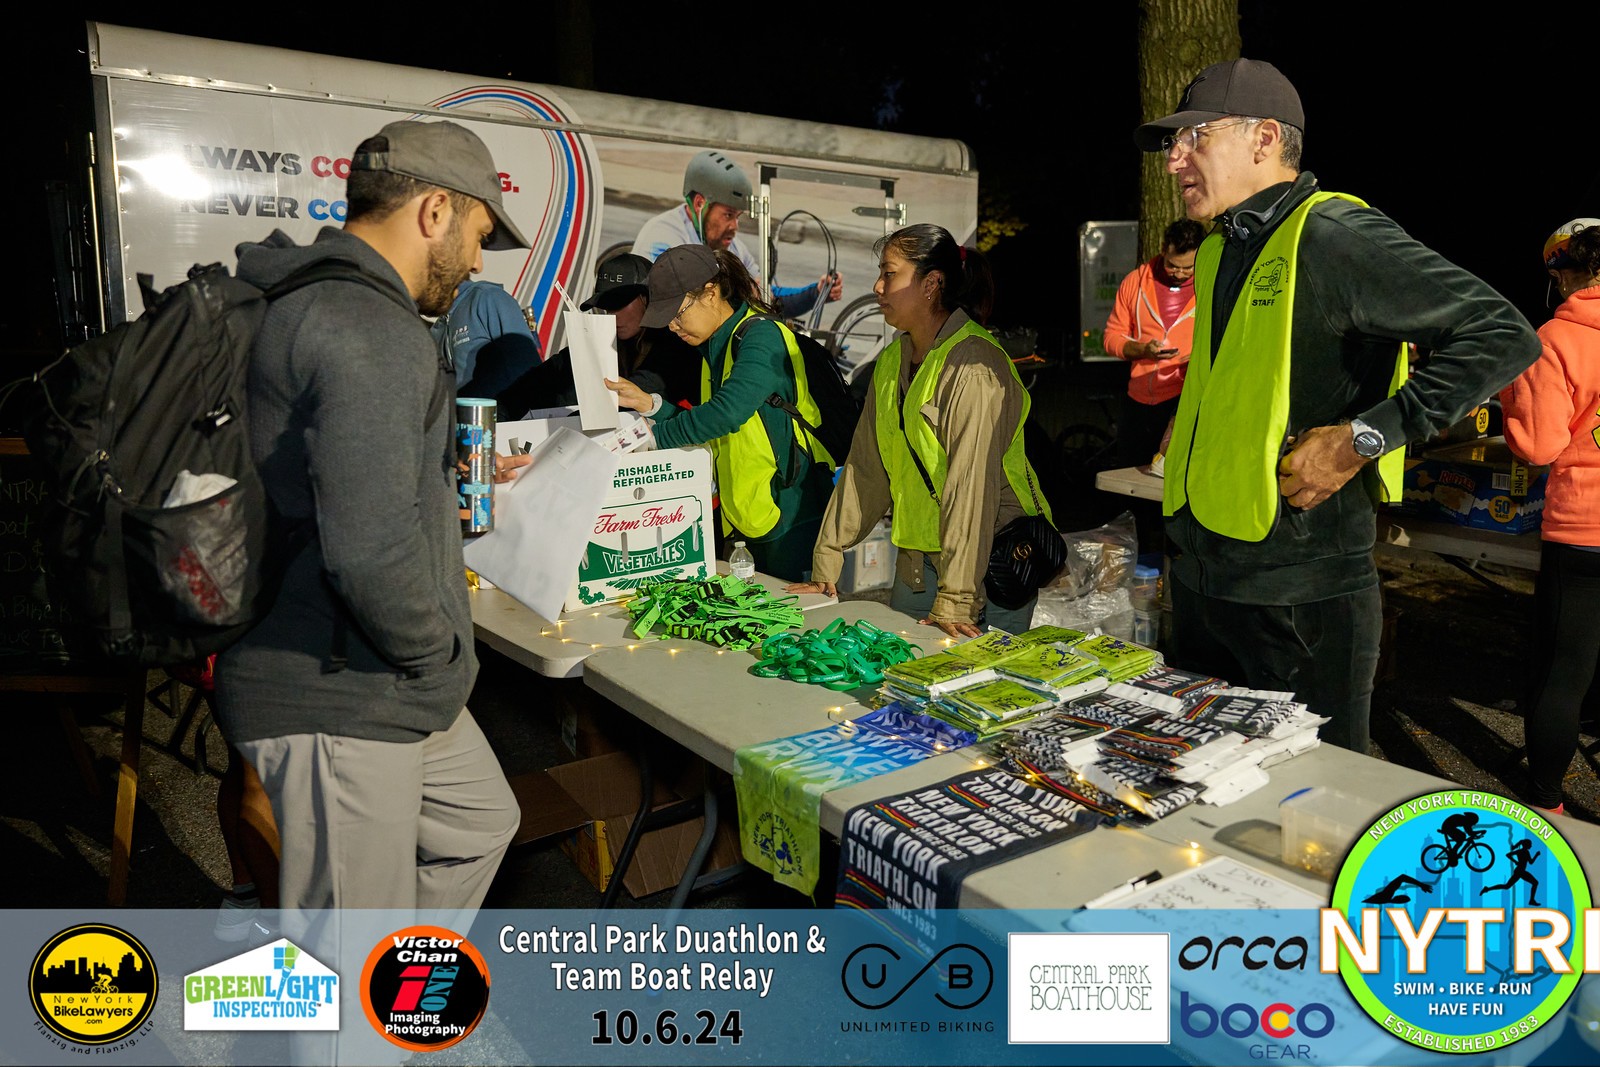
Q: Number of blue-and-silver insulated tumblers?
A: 1